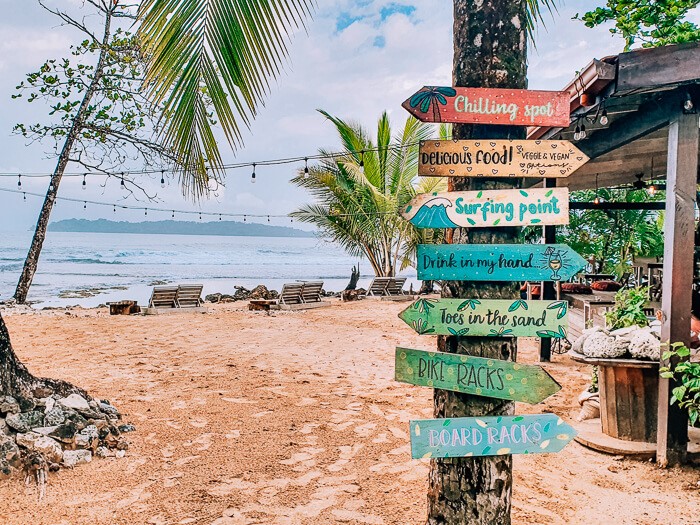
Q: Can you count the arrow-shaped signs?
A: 7